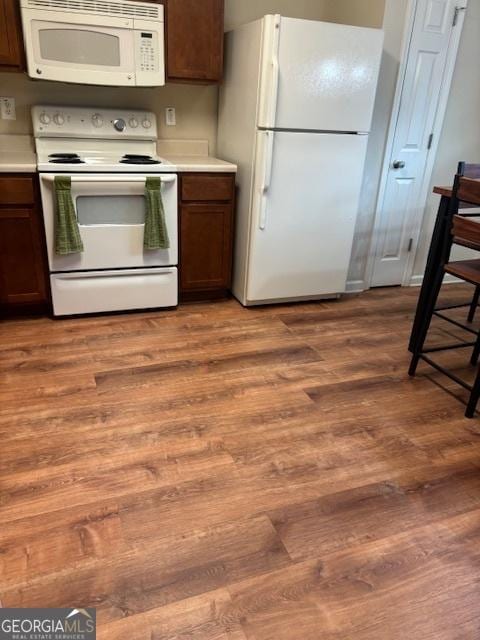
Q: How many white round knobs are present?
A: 5